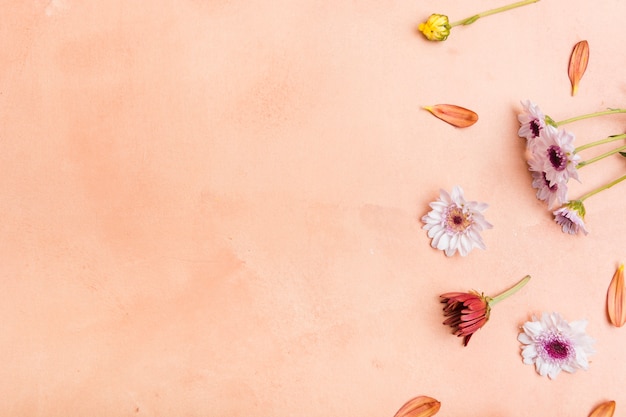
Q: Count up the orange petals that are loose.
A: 5